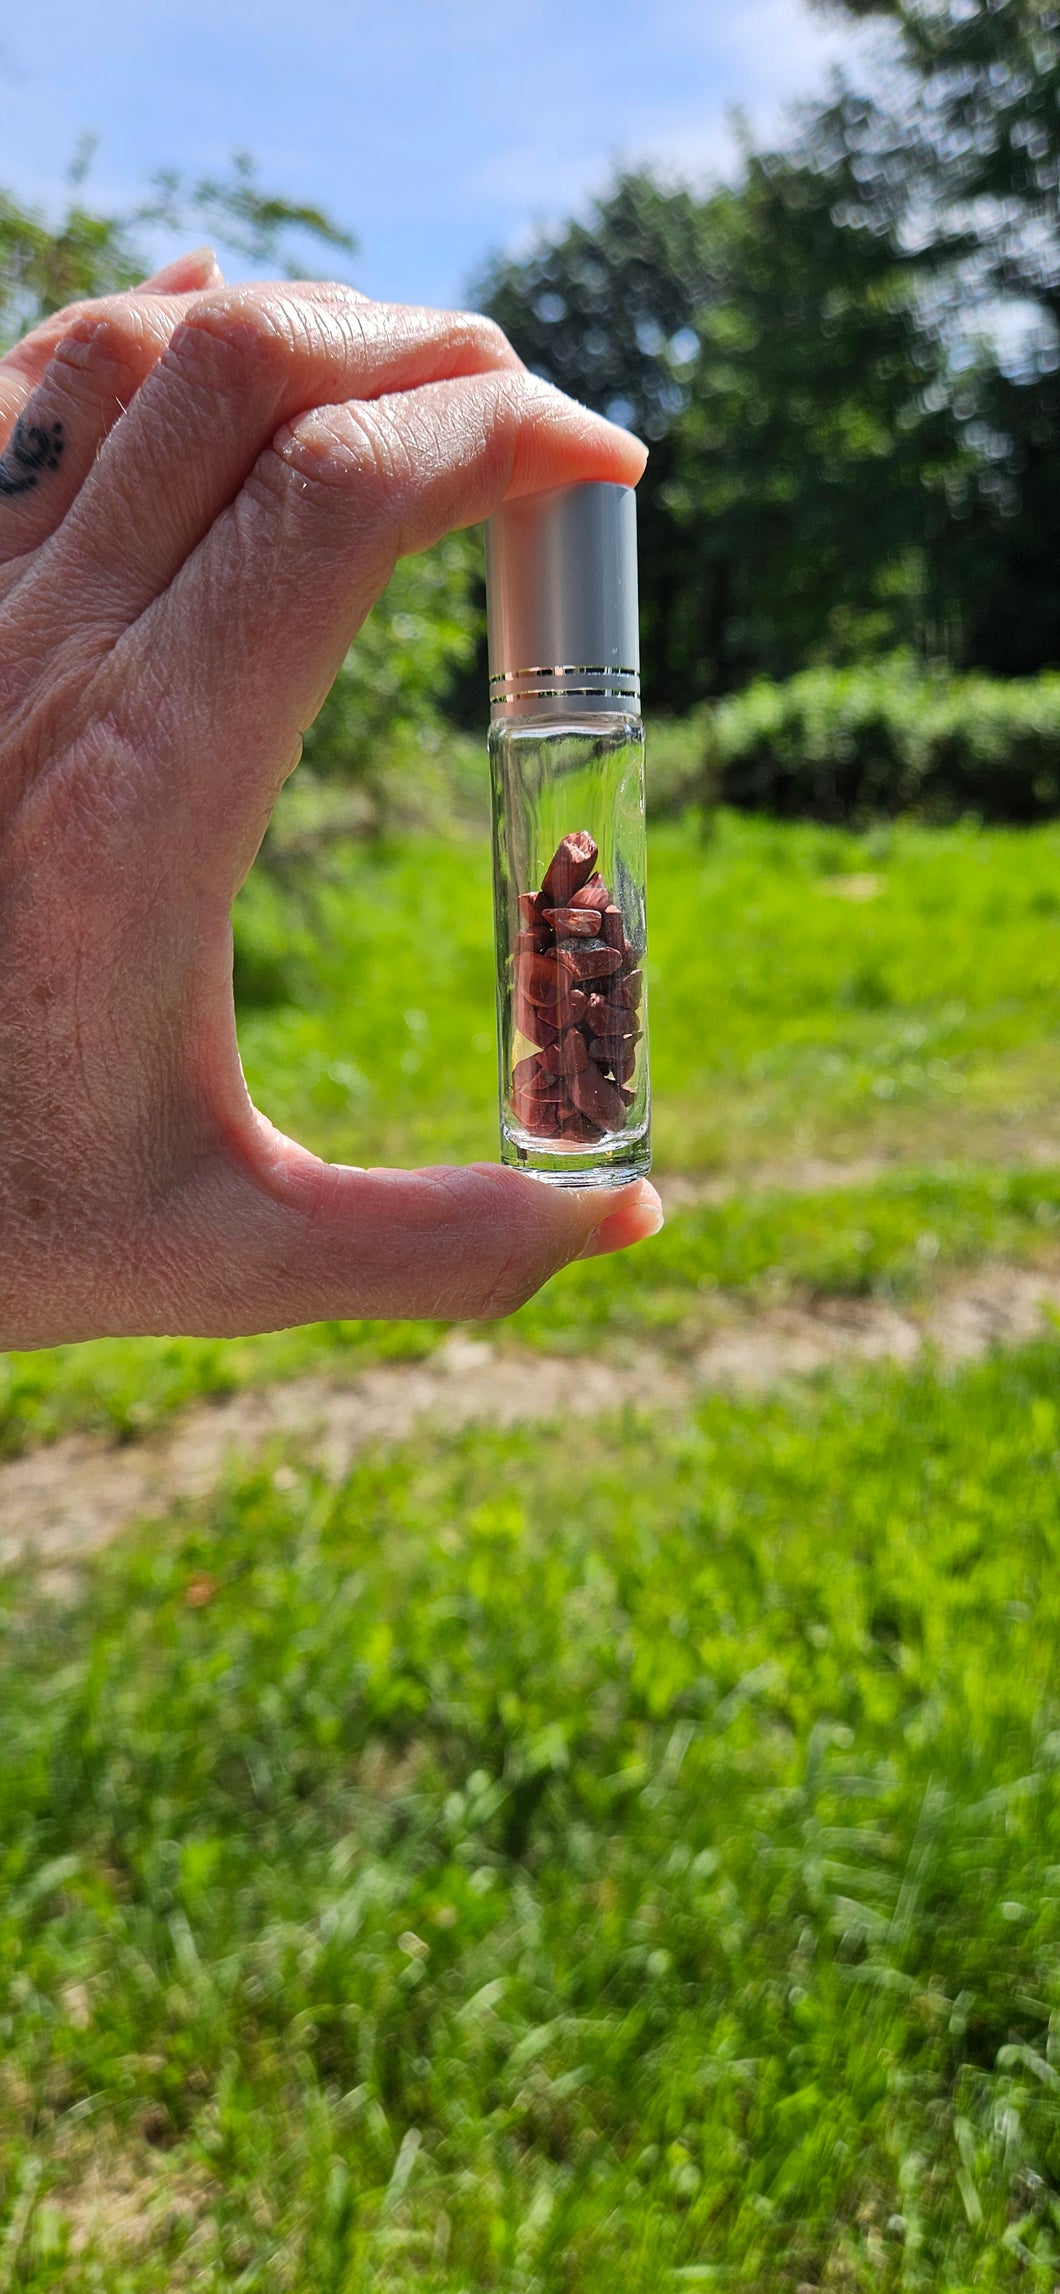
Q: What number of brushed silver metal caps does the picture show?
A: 1